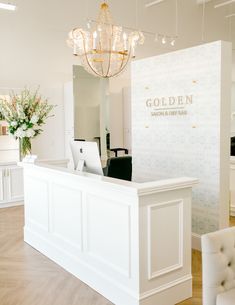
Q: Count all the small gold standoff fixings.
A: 4